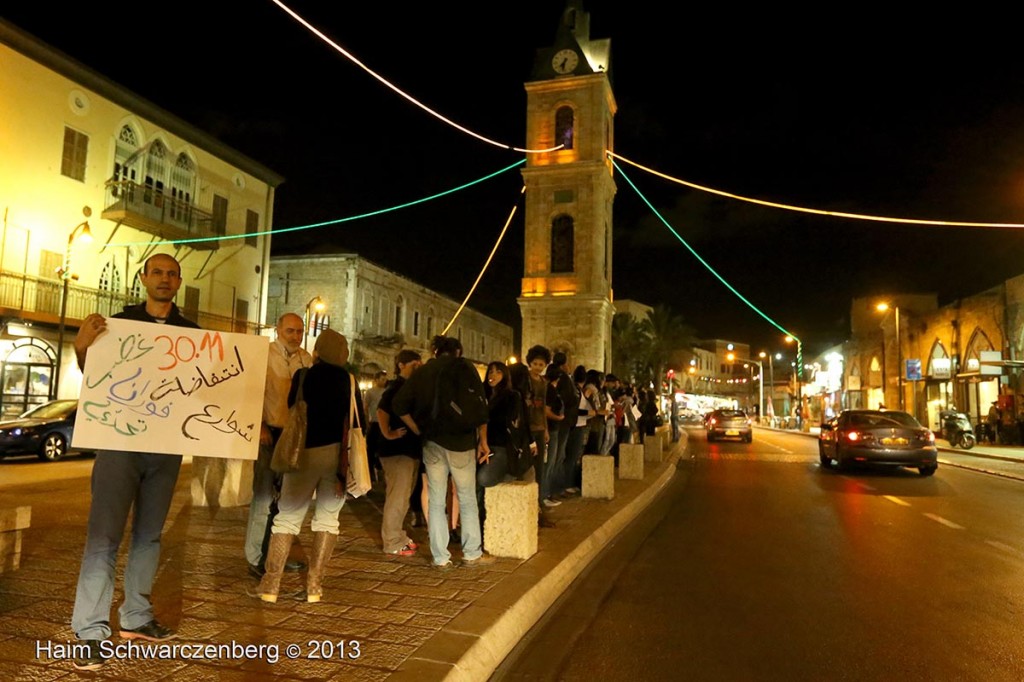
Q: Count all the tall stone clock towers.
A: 1